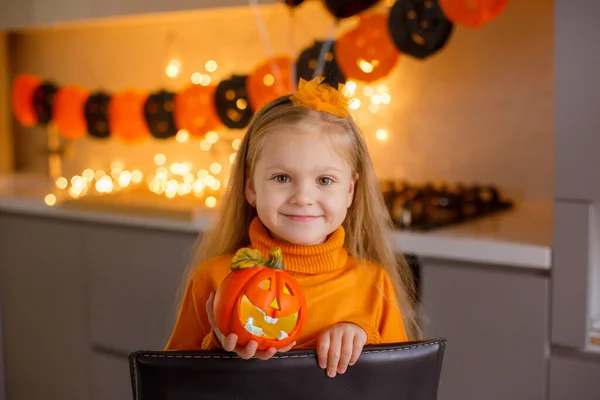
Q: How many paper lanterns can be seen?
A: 13